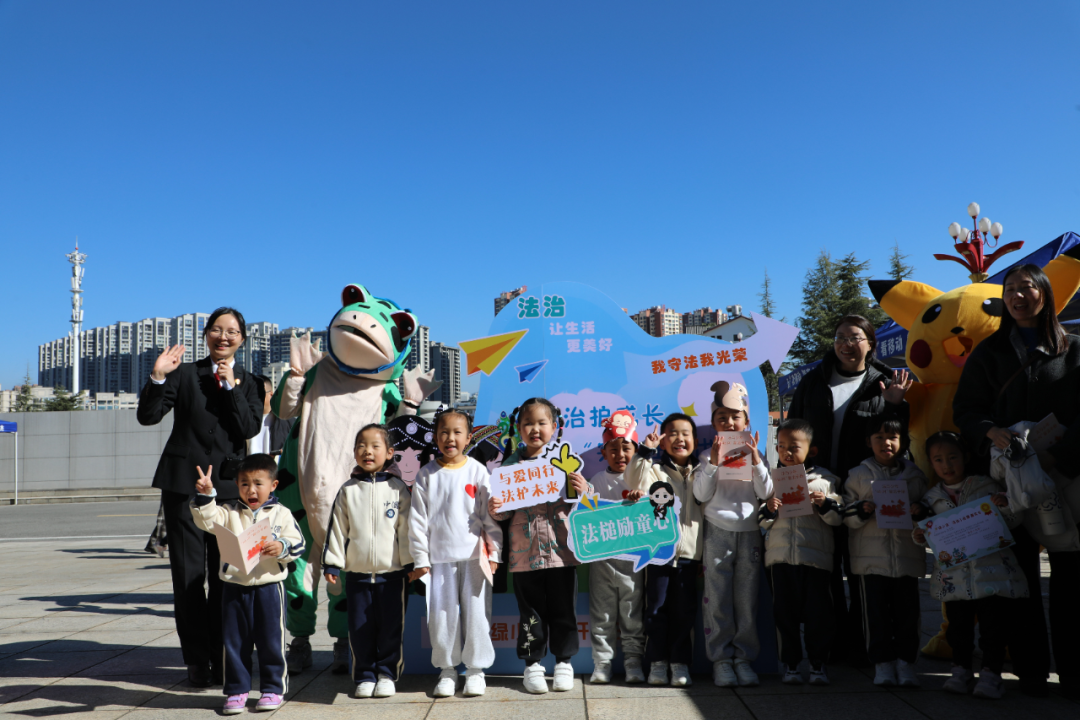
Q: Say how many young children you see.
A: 10